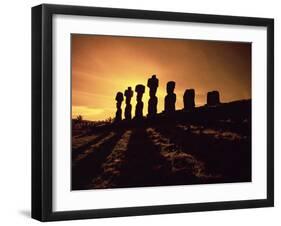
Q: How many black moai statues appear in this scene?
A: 7